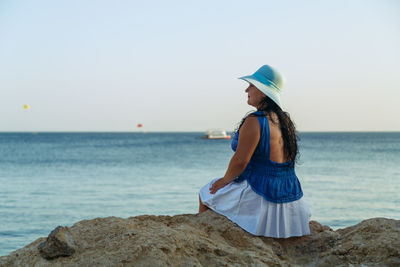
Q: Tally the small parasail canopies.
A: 2